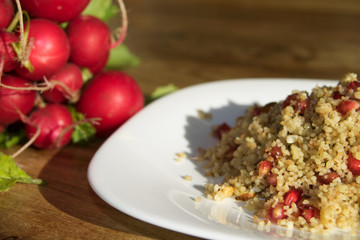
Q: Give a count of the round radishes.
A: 9